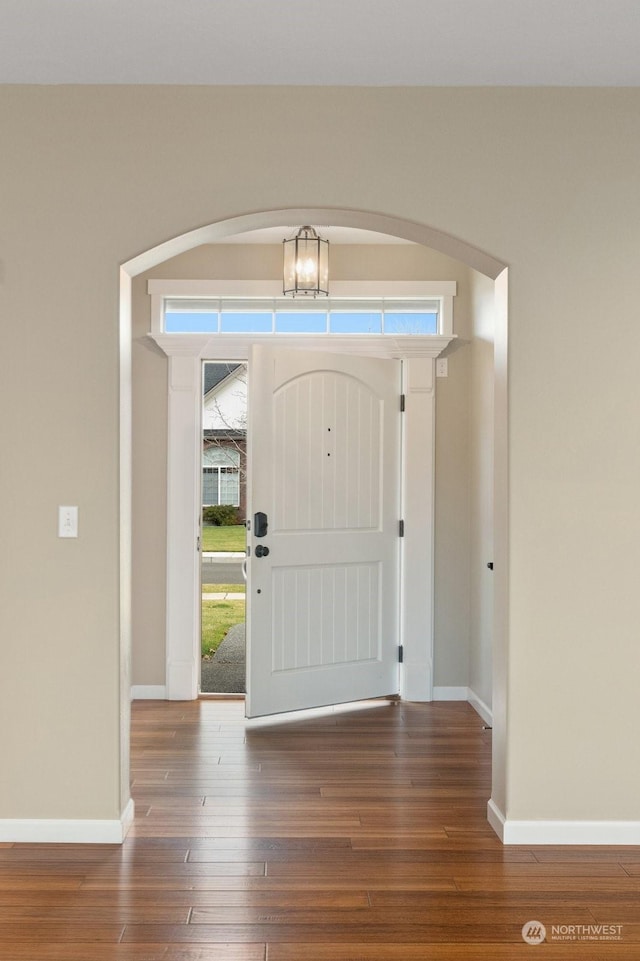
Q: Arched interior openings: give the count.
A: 1